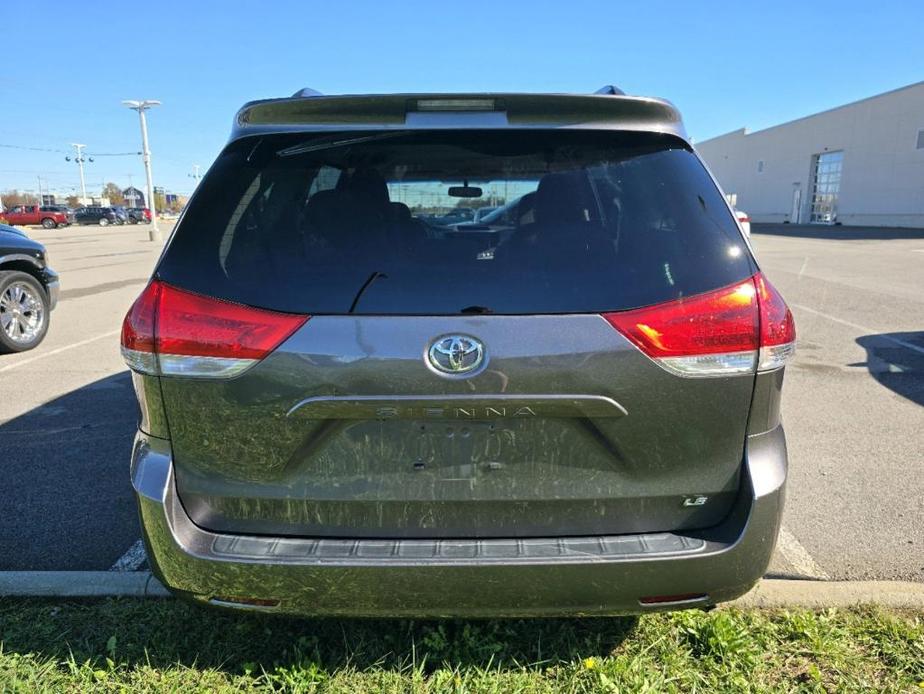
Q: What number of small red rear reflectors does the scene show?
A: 2